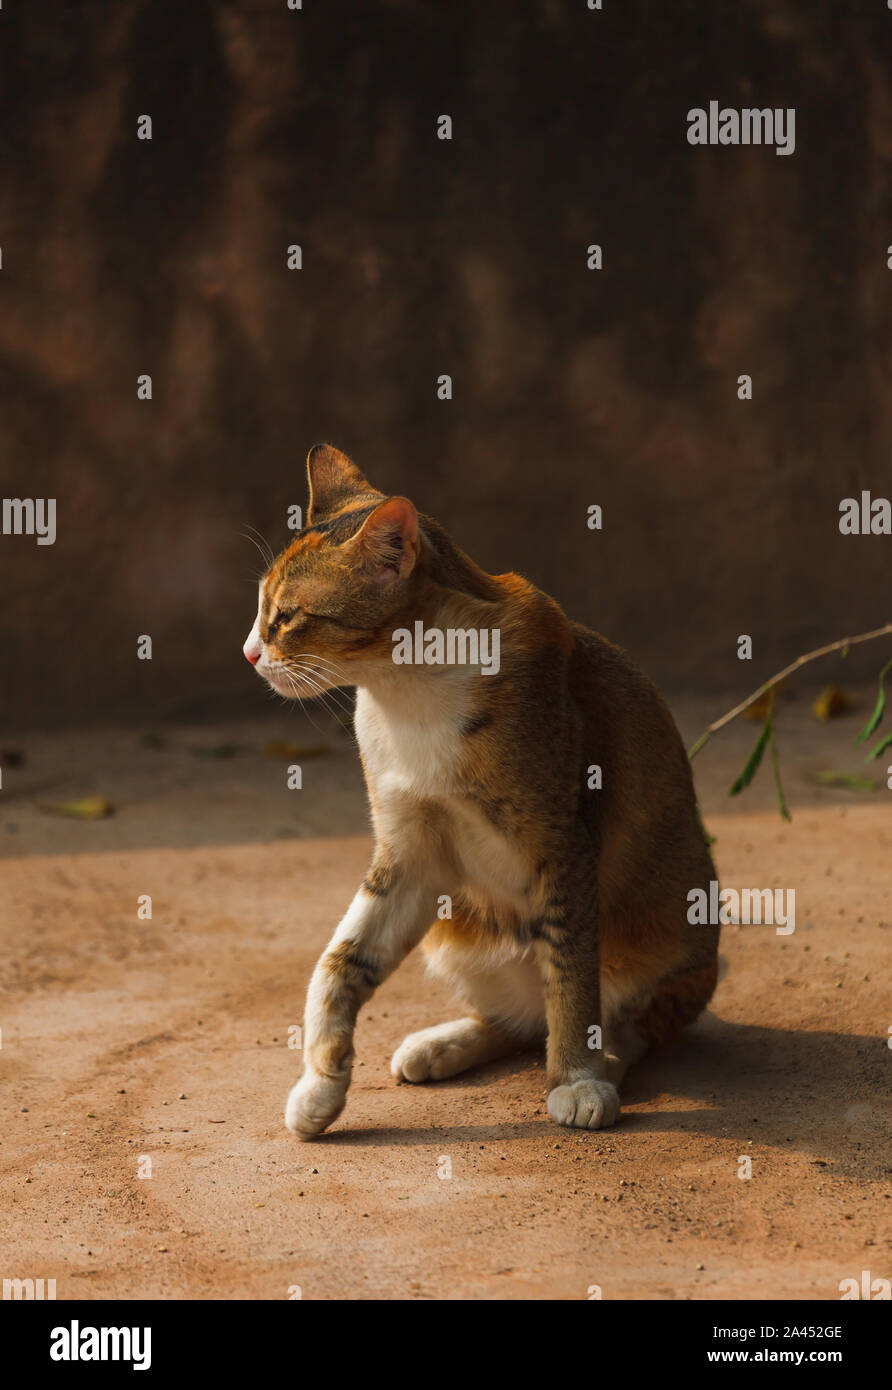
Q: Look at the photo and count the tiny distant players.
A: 0